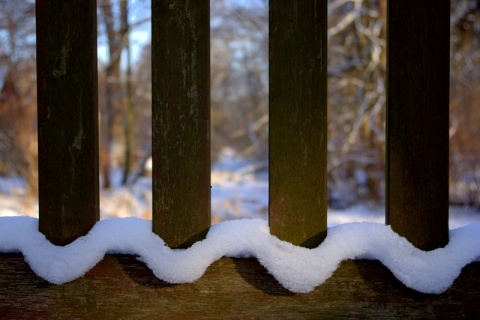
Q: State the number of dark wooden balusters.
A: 4